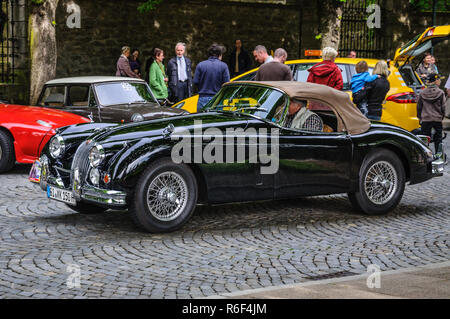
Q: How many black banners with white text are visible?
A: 1